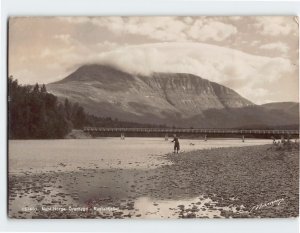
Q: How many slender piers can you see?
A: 4